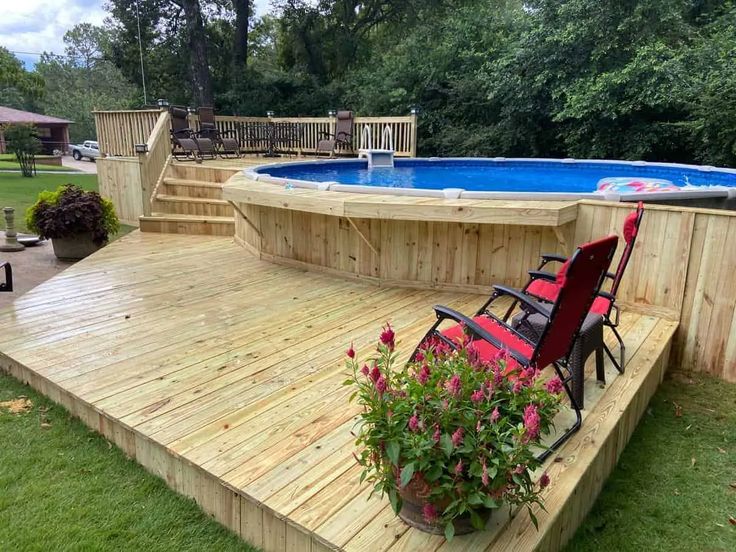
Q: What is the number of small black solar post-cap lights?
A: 6